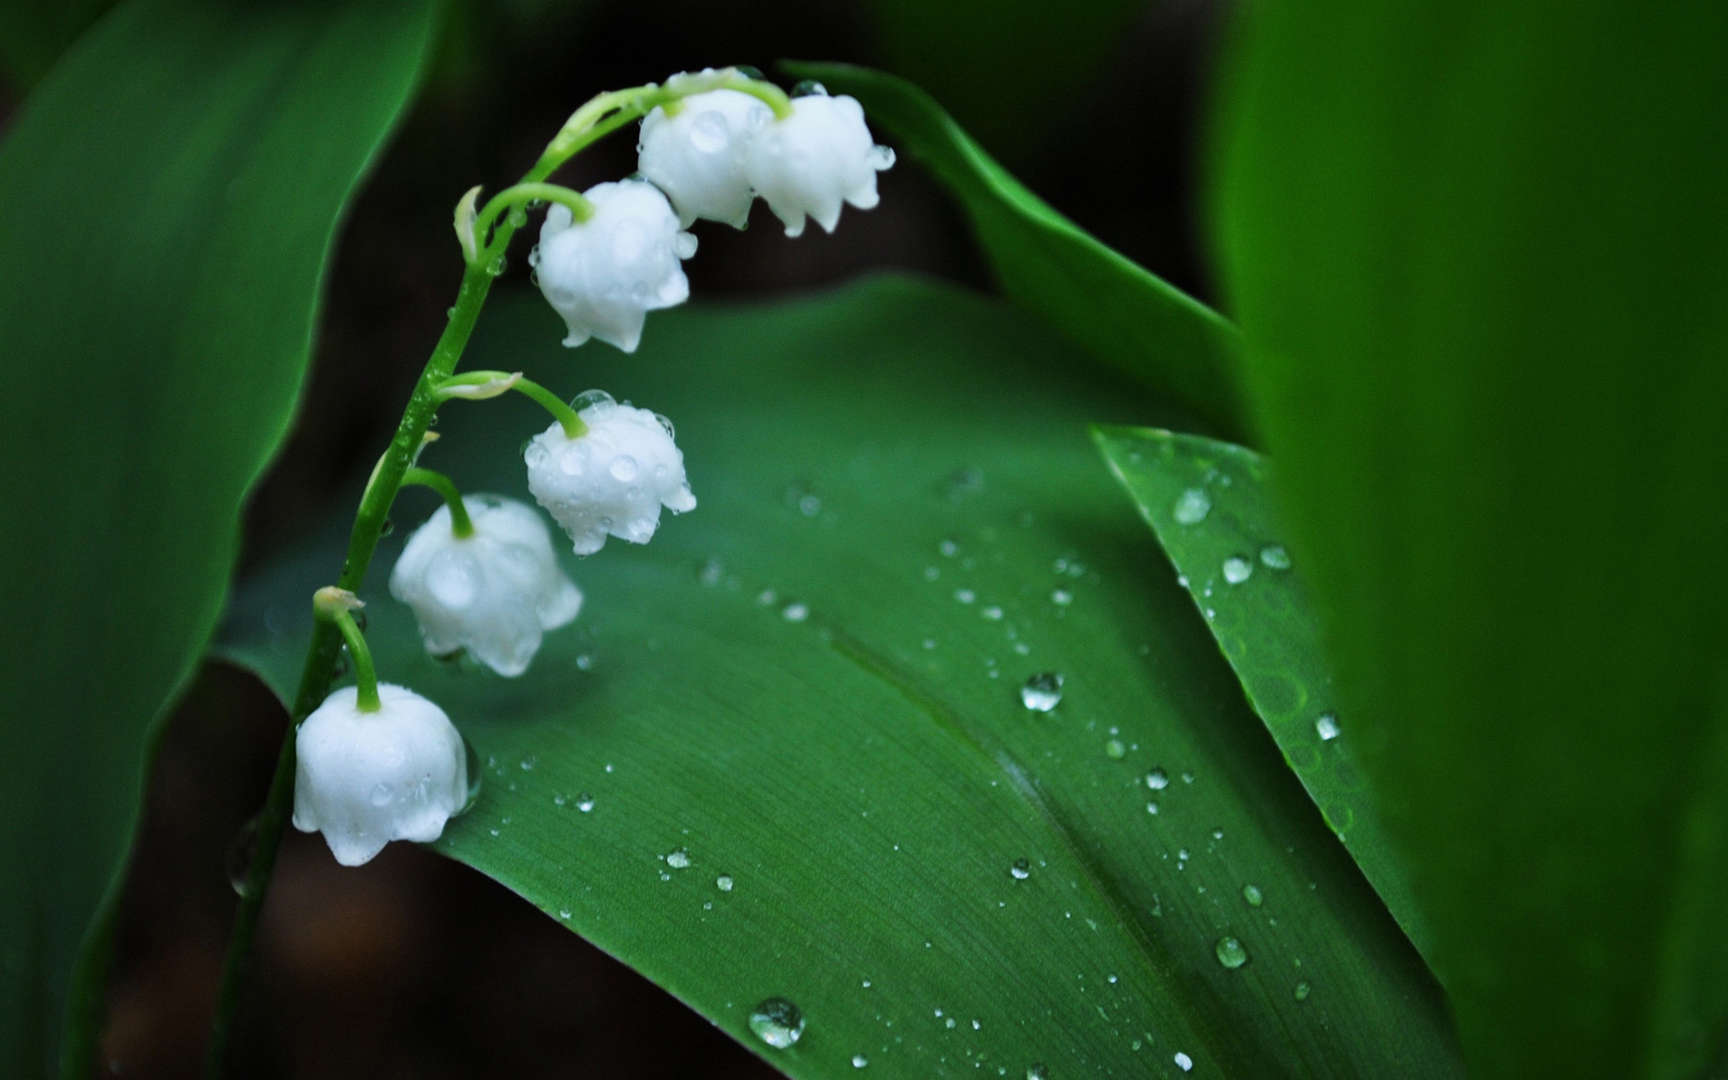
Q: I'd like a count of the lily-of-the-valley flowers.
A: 6